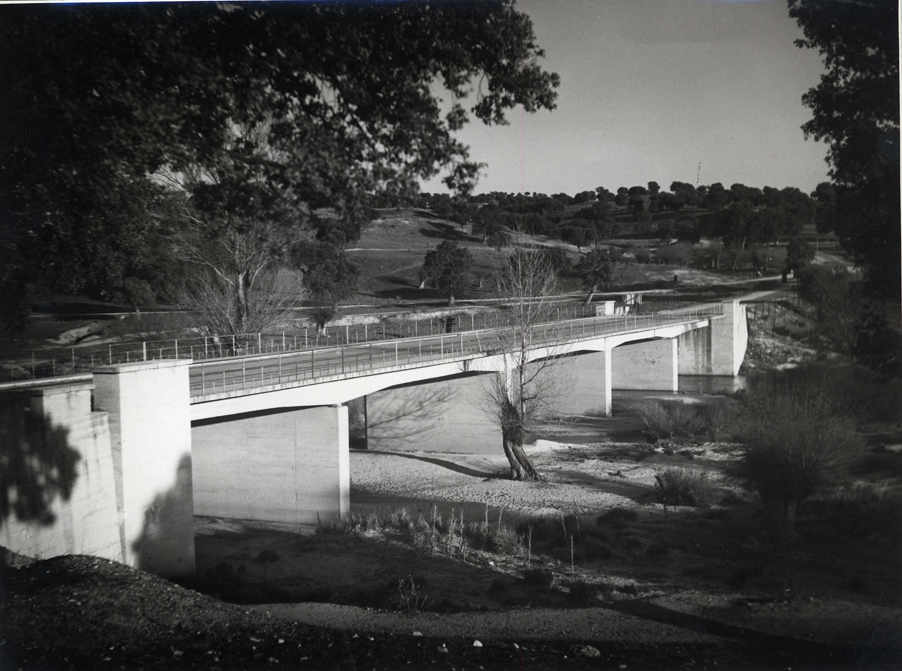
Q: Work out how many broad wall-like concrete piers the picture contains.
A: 4